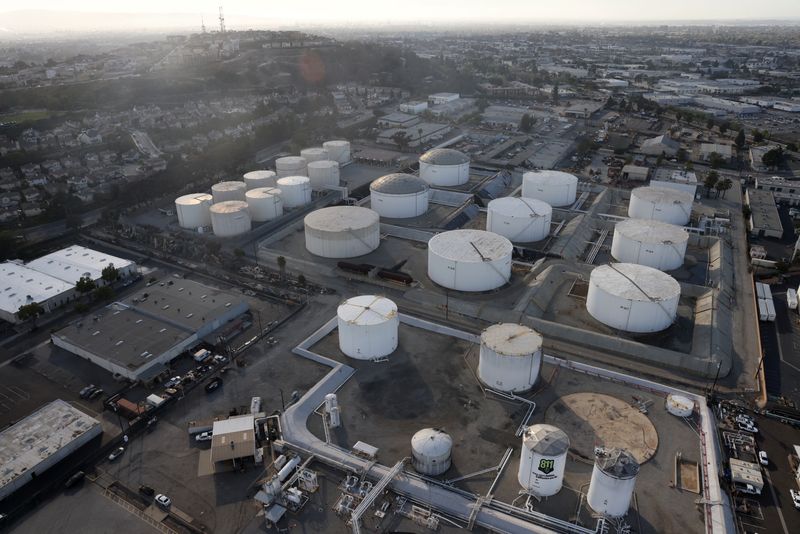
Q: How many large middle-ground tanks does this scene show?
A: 9